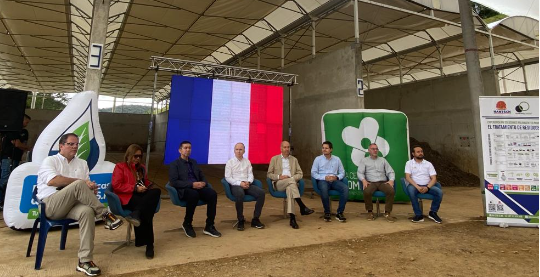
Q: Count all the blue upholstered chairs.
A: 7